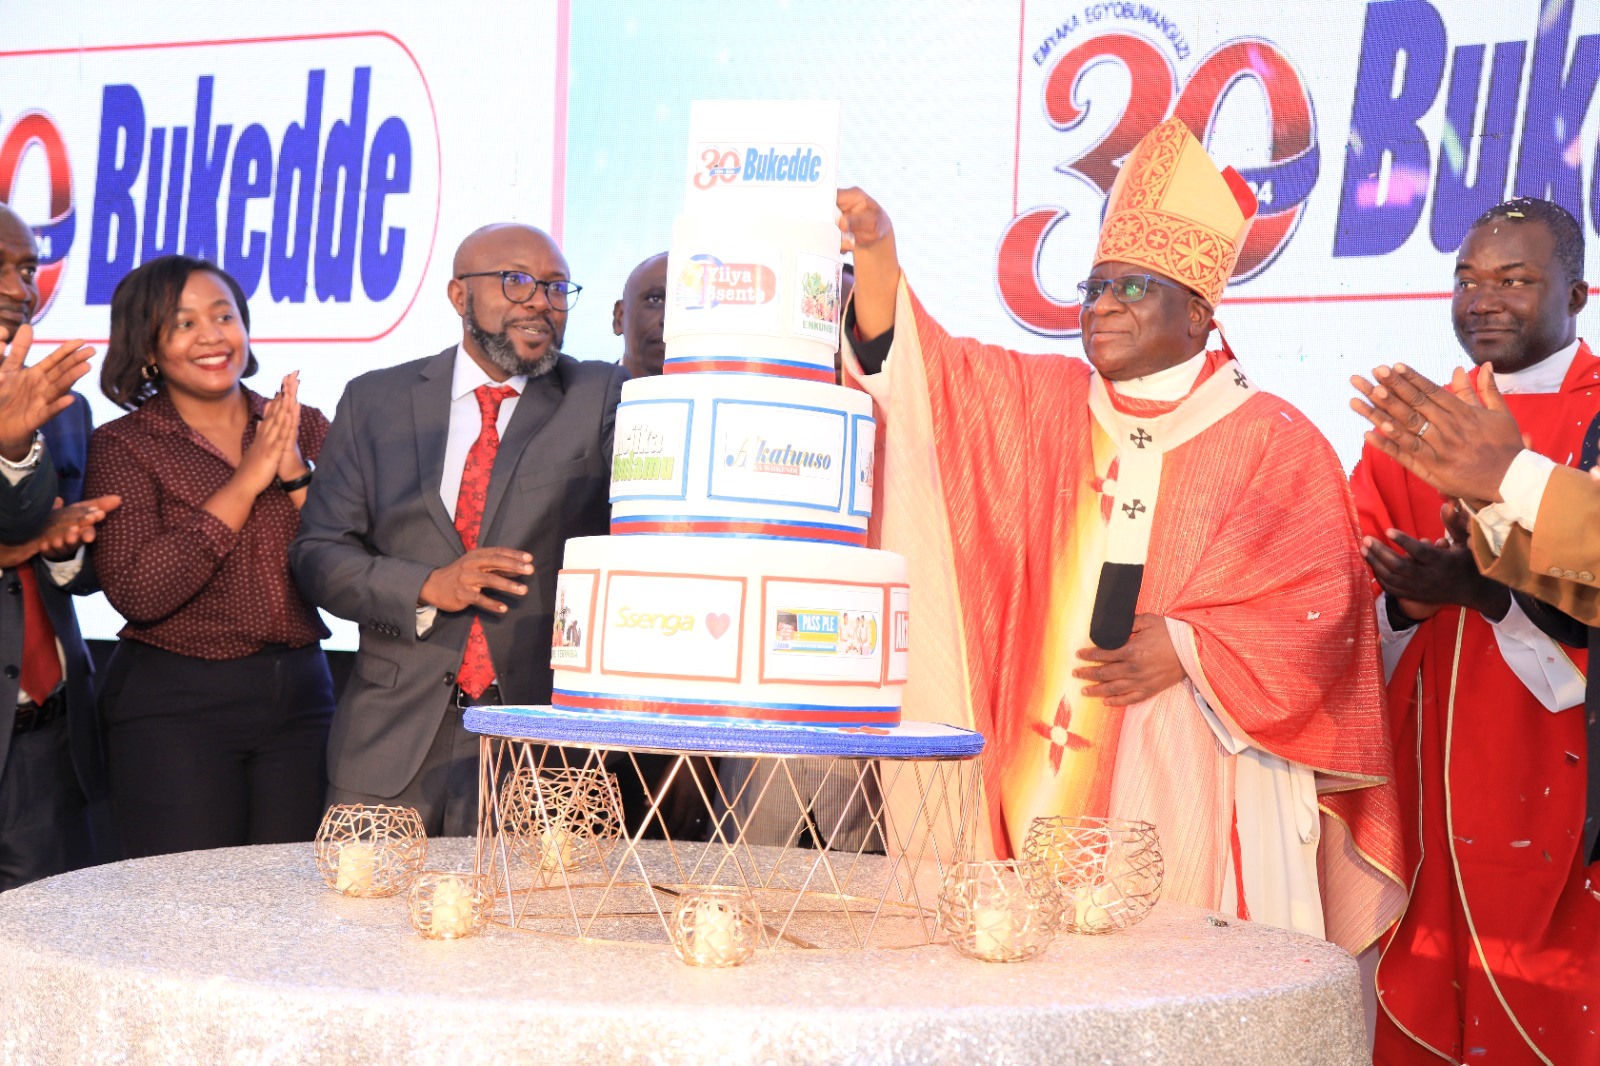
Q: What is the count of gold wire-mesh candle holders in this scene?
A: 6